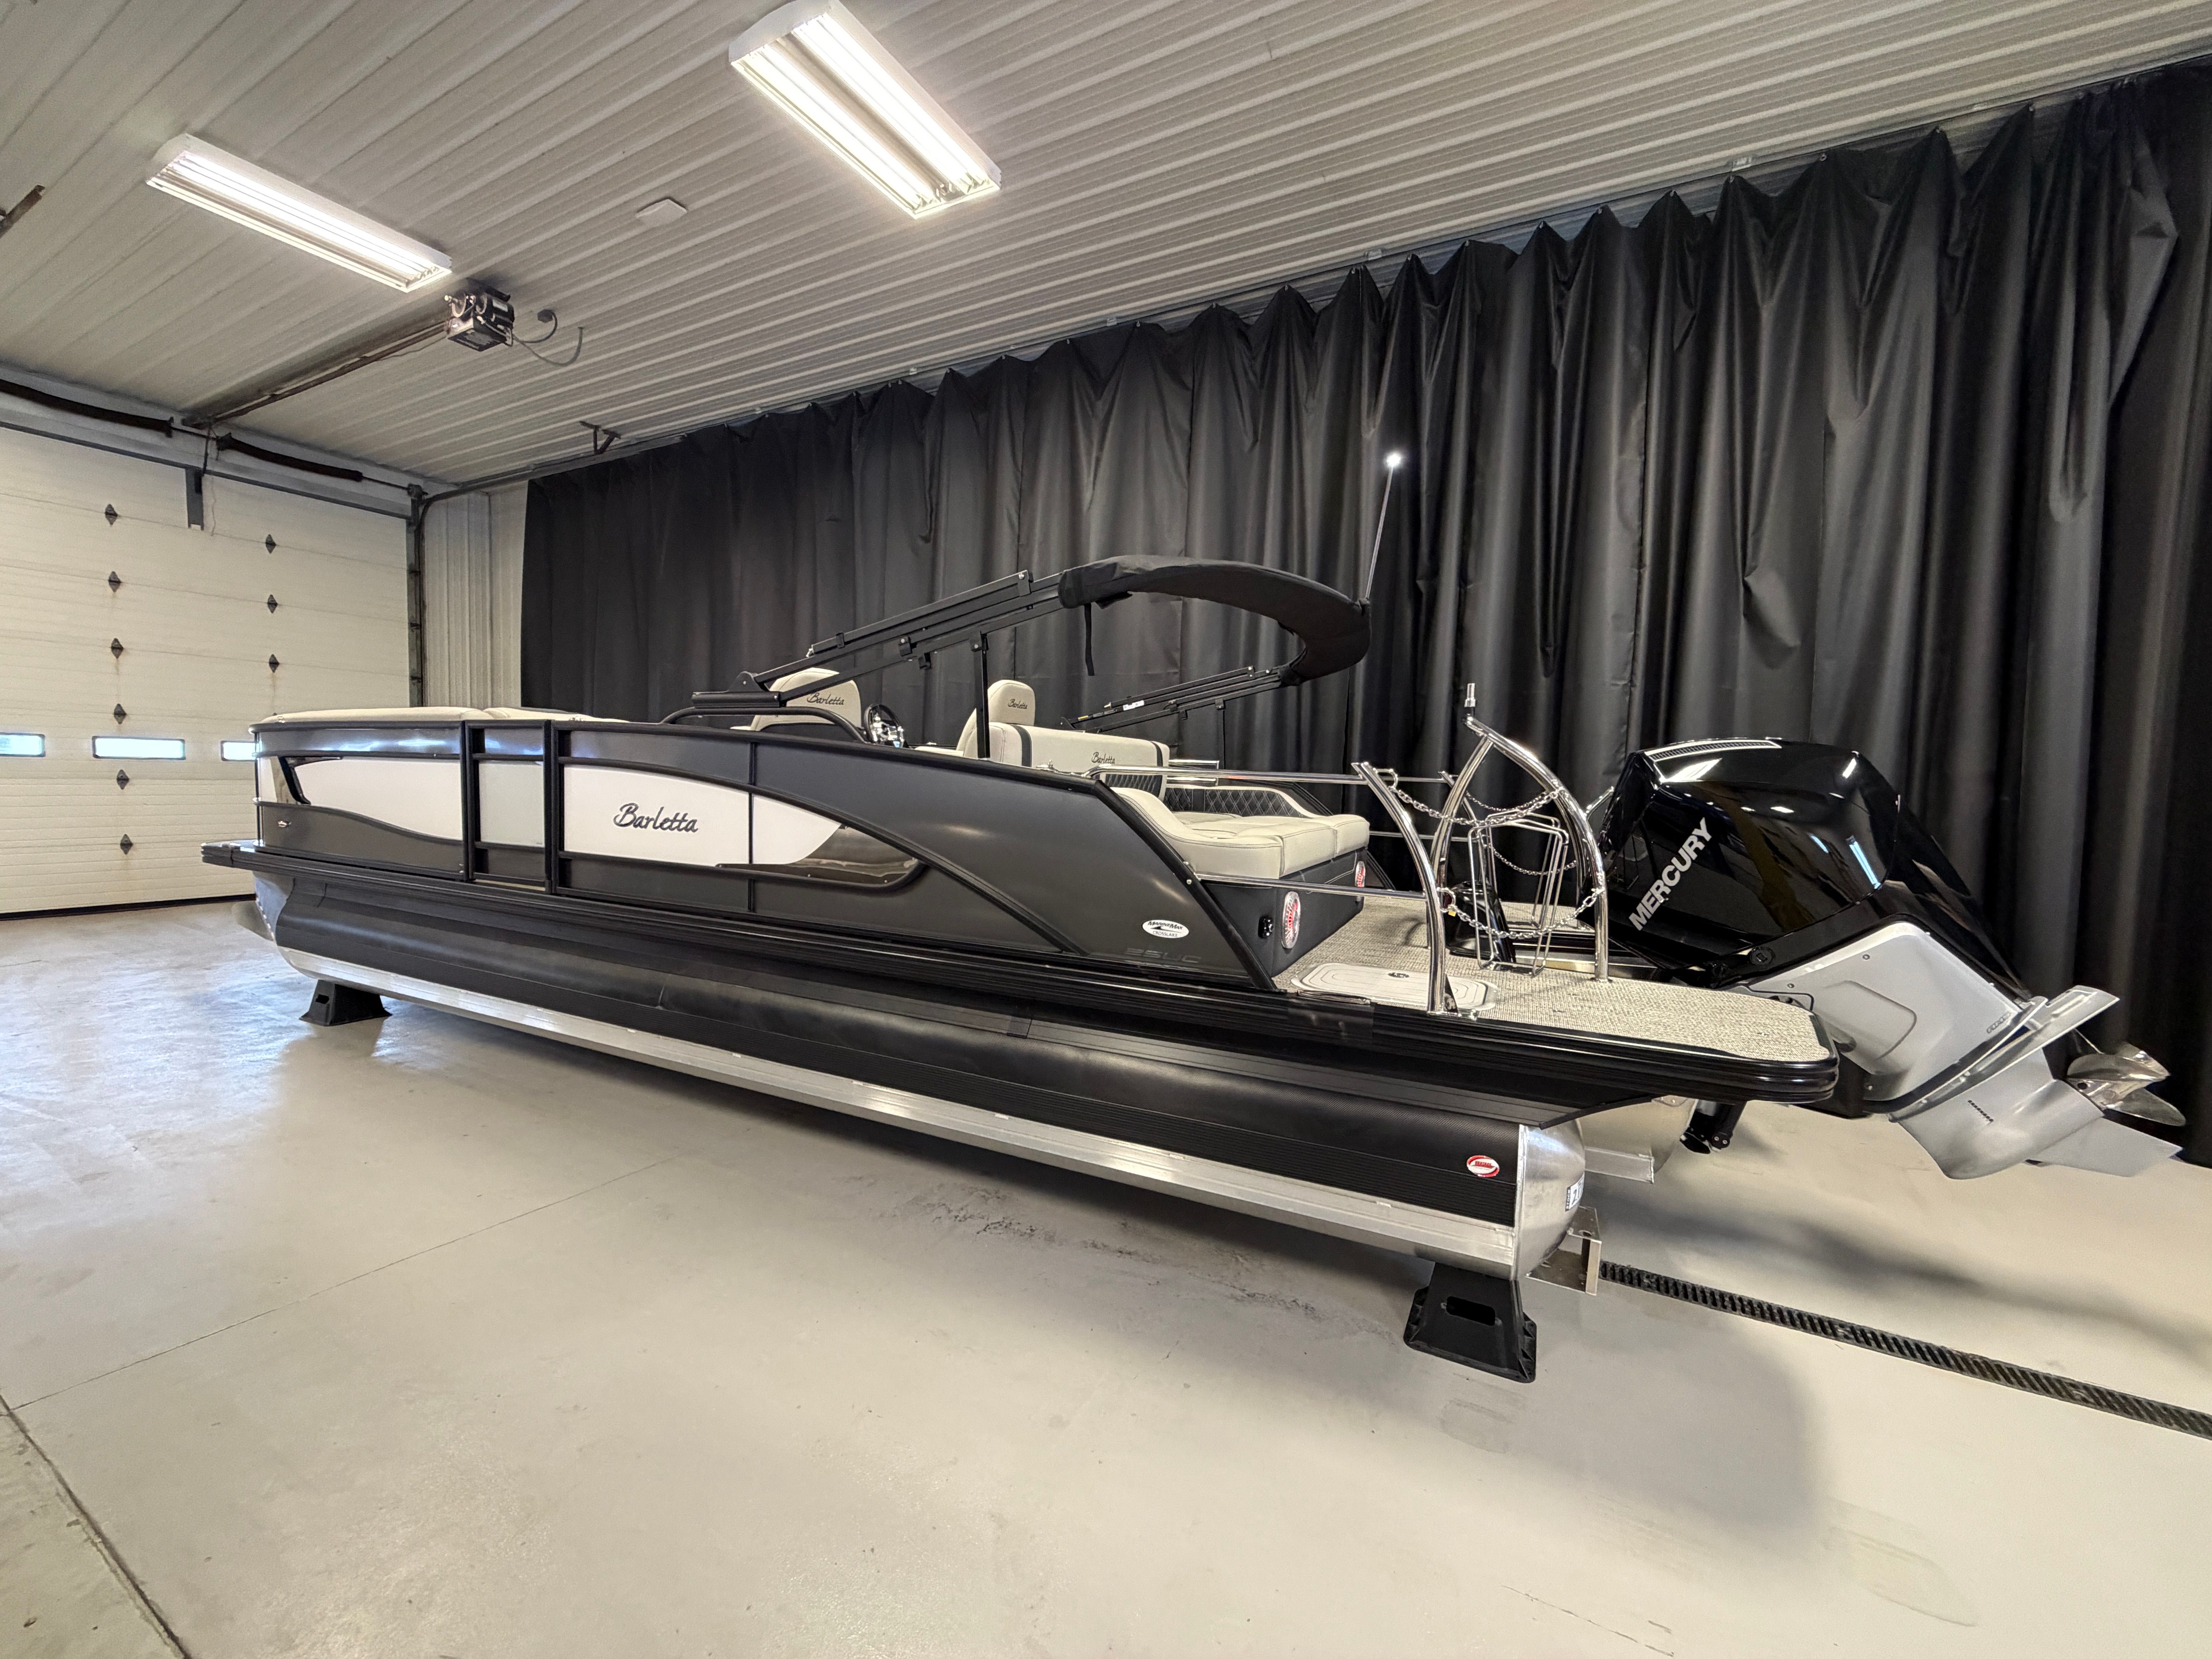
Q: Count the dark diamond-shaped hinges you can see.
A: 9